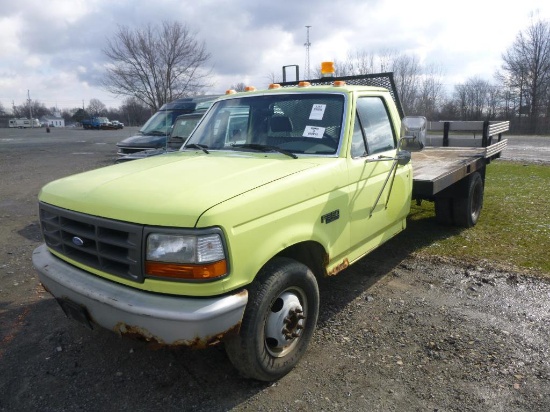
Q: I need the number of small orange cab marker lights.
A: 5